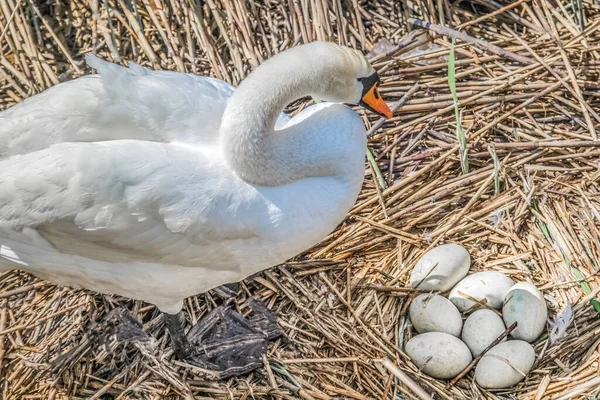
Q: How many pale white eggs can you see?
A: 7